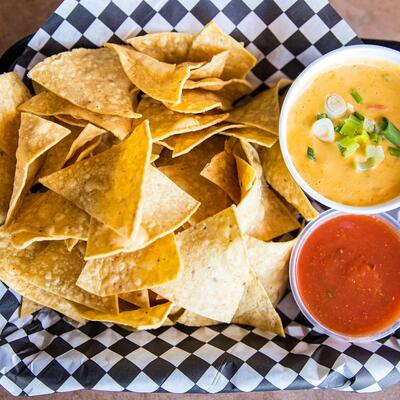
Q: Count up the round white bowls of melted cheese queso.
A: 1